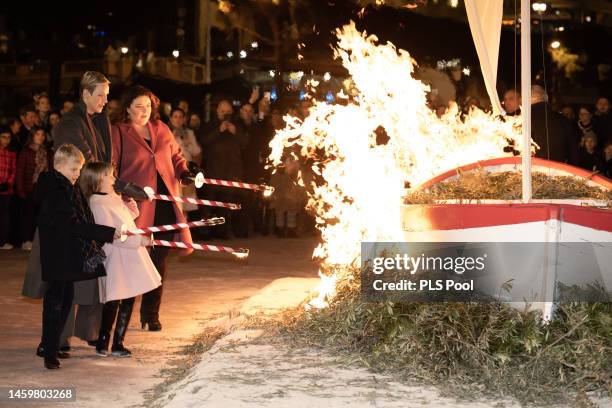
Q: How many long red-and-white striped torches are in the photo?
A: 4